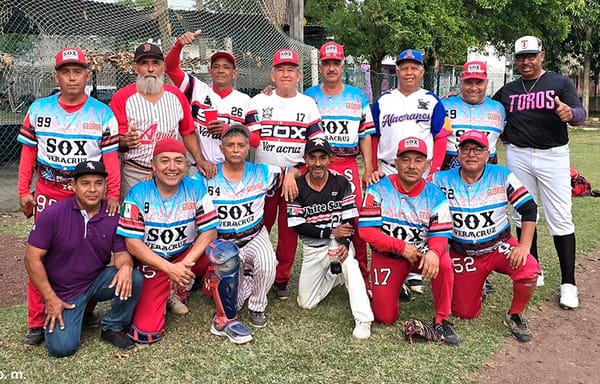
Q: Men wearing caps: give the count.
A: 14